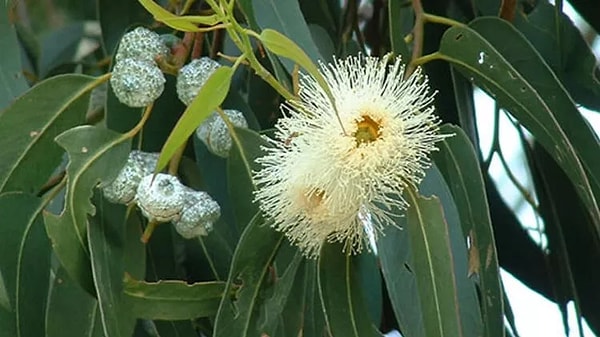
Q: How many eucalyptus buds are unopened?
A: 7